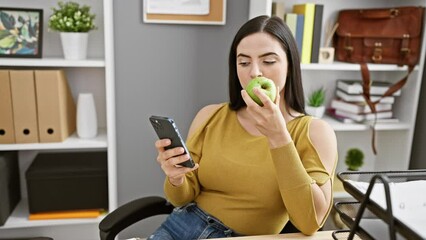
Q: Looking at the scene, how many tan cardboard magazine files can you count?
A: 3